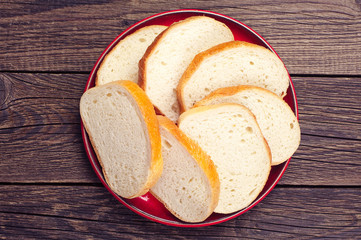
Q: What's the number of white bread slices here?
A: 7